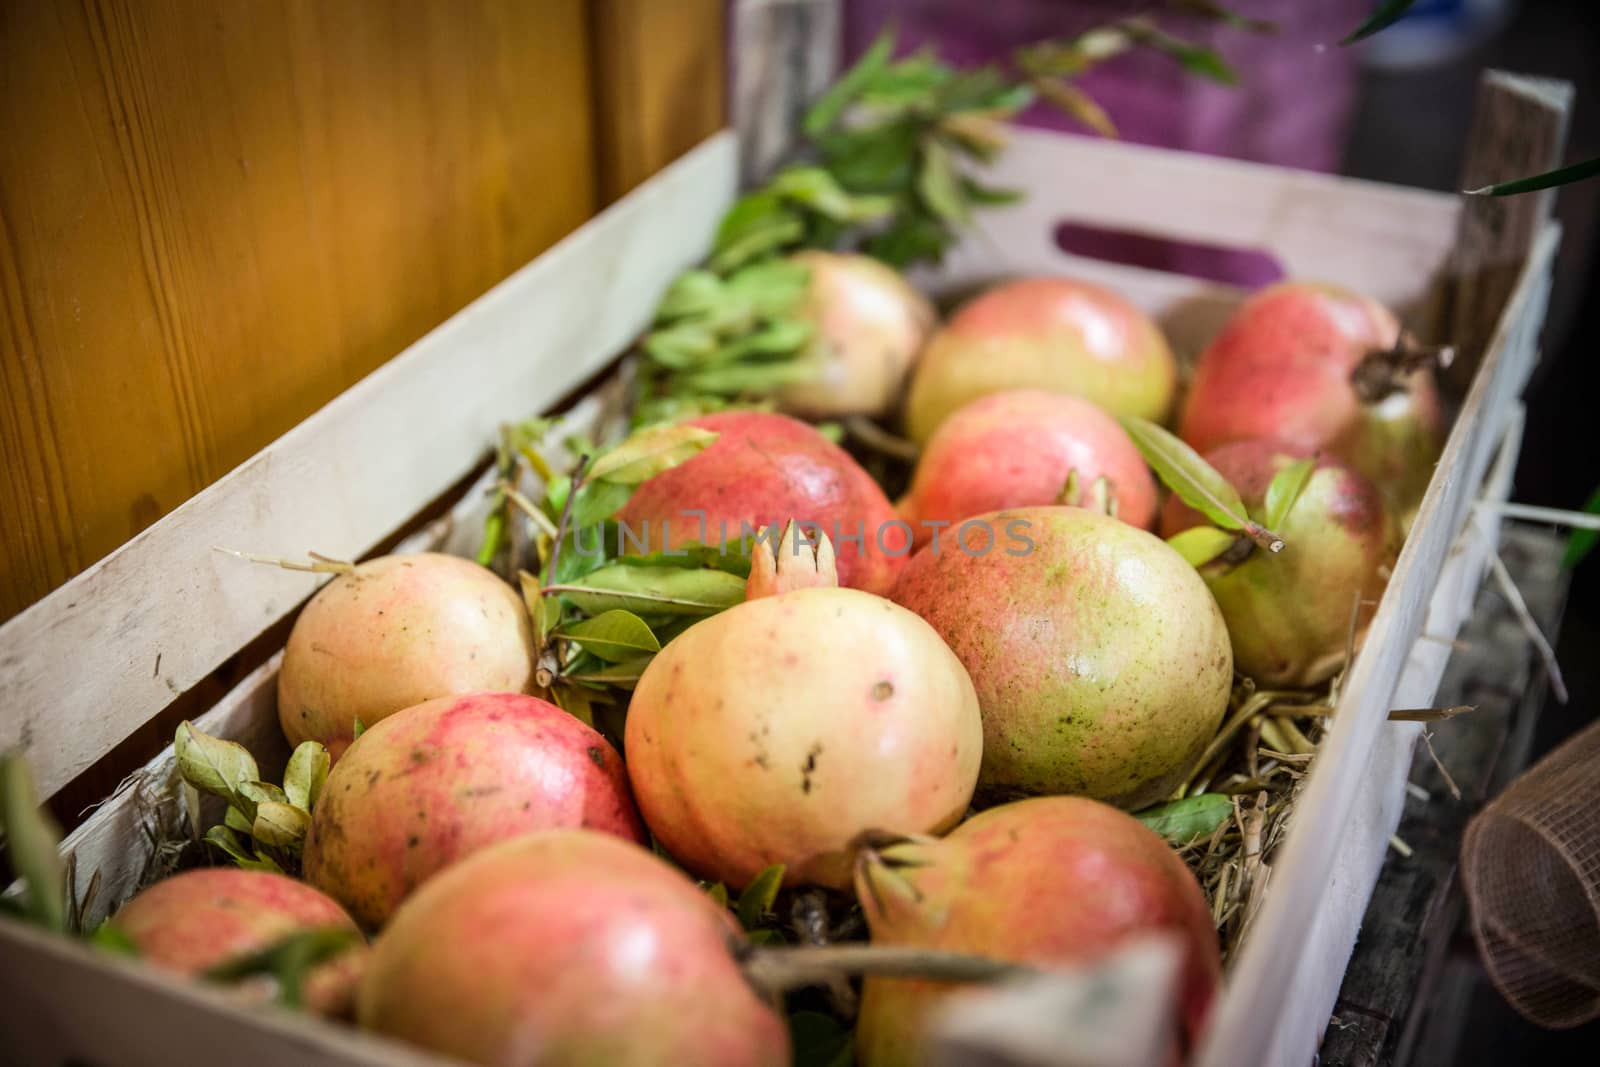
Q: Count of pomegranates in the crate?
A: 13